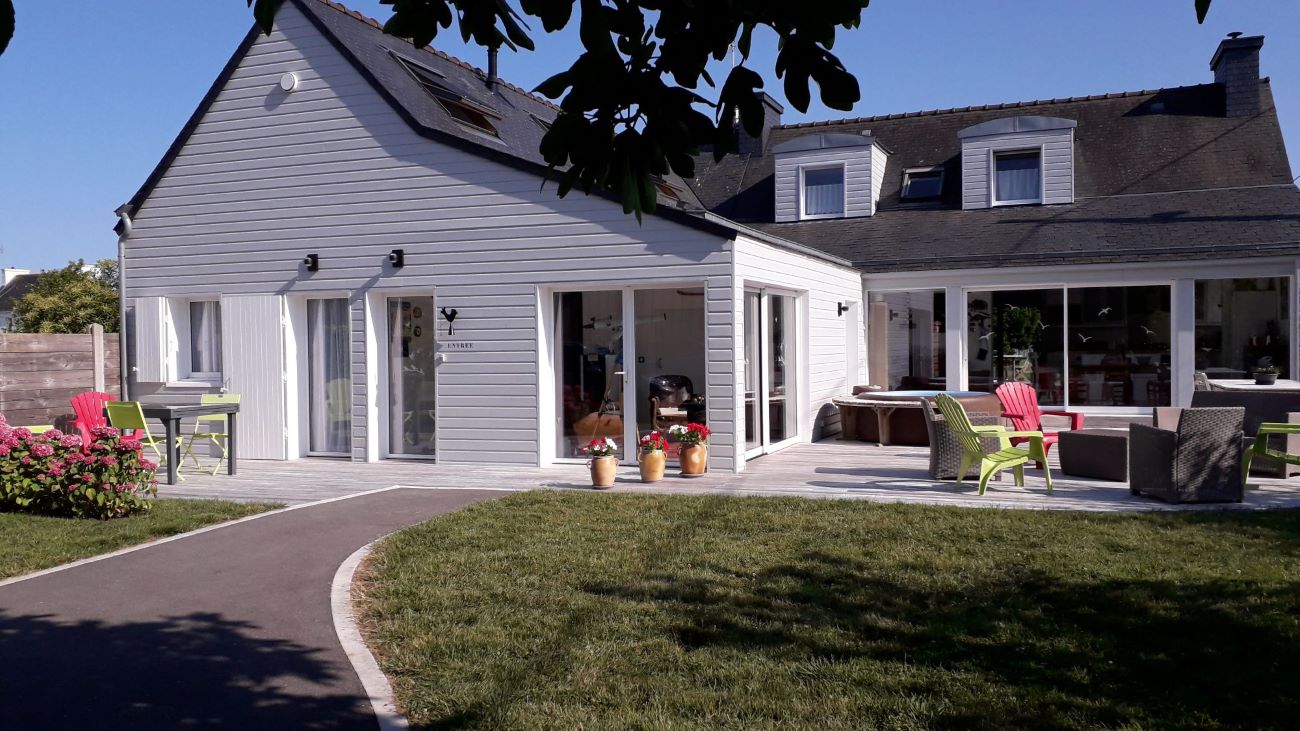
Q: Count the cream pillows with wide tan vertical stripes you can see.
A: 0